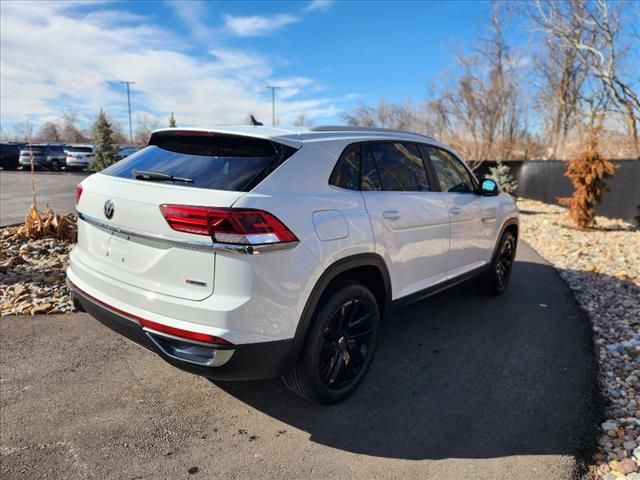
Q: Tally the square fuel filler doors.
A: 1